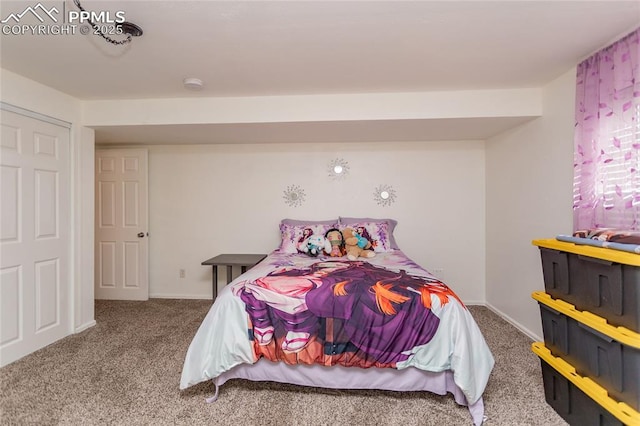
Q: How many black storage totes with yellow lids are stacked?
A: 3